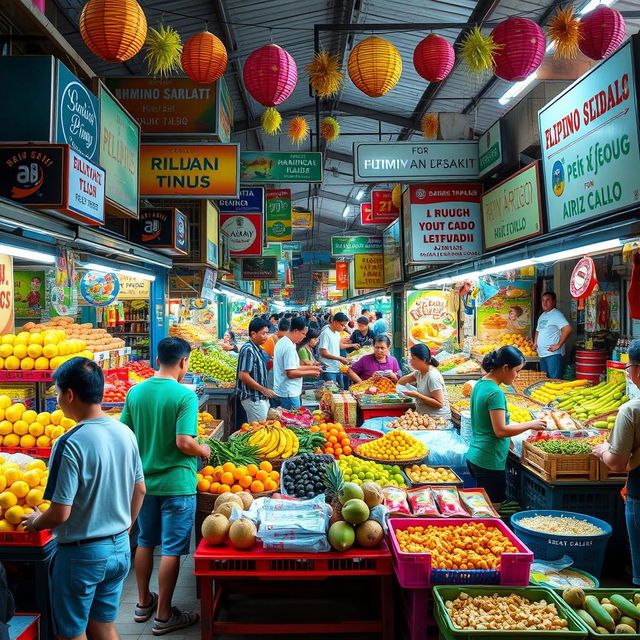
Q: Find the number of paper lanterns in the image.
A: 7